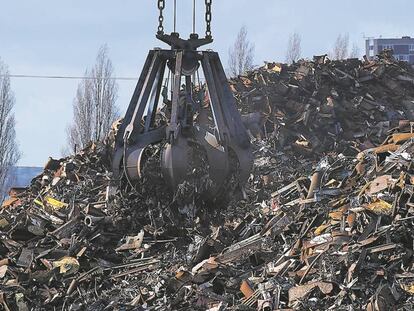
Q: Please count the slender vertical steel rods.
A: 2